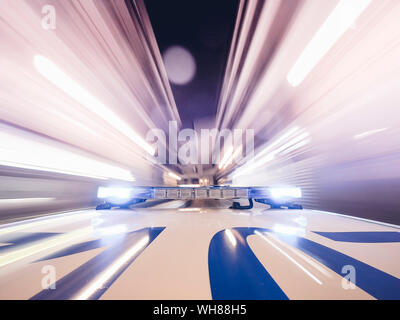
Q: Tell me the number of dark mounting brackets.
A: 2